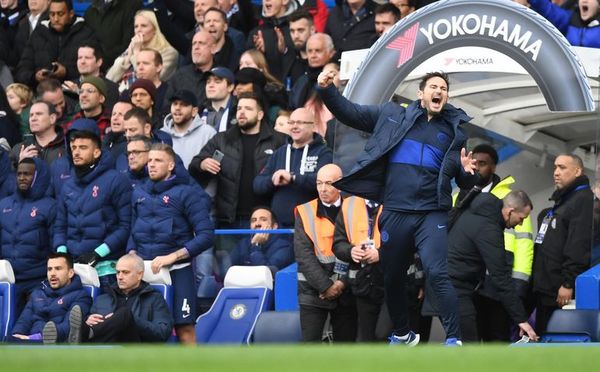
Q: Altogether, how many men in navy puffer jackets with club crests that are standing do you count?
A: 3